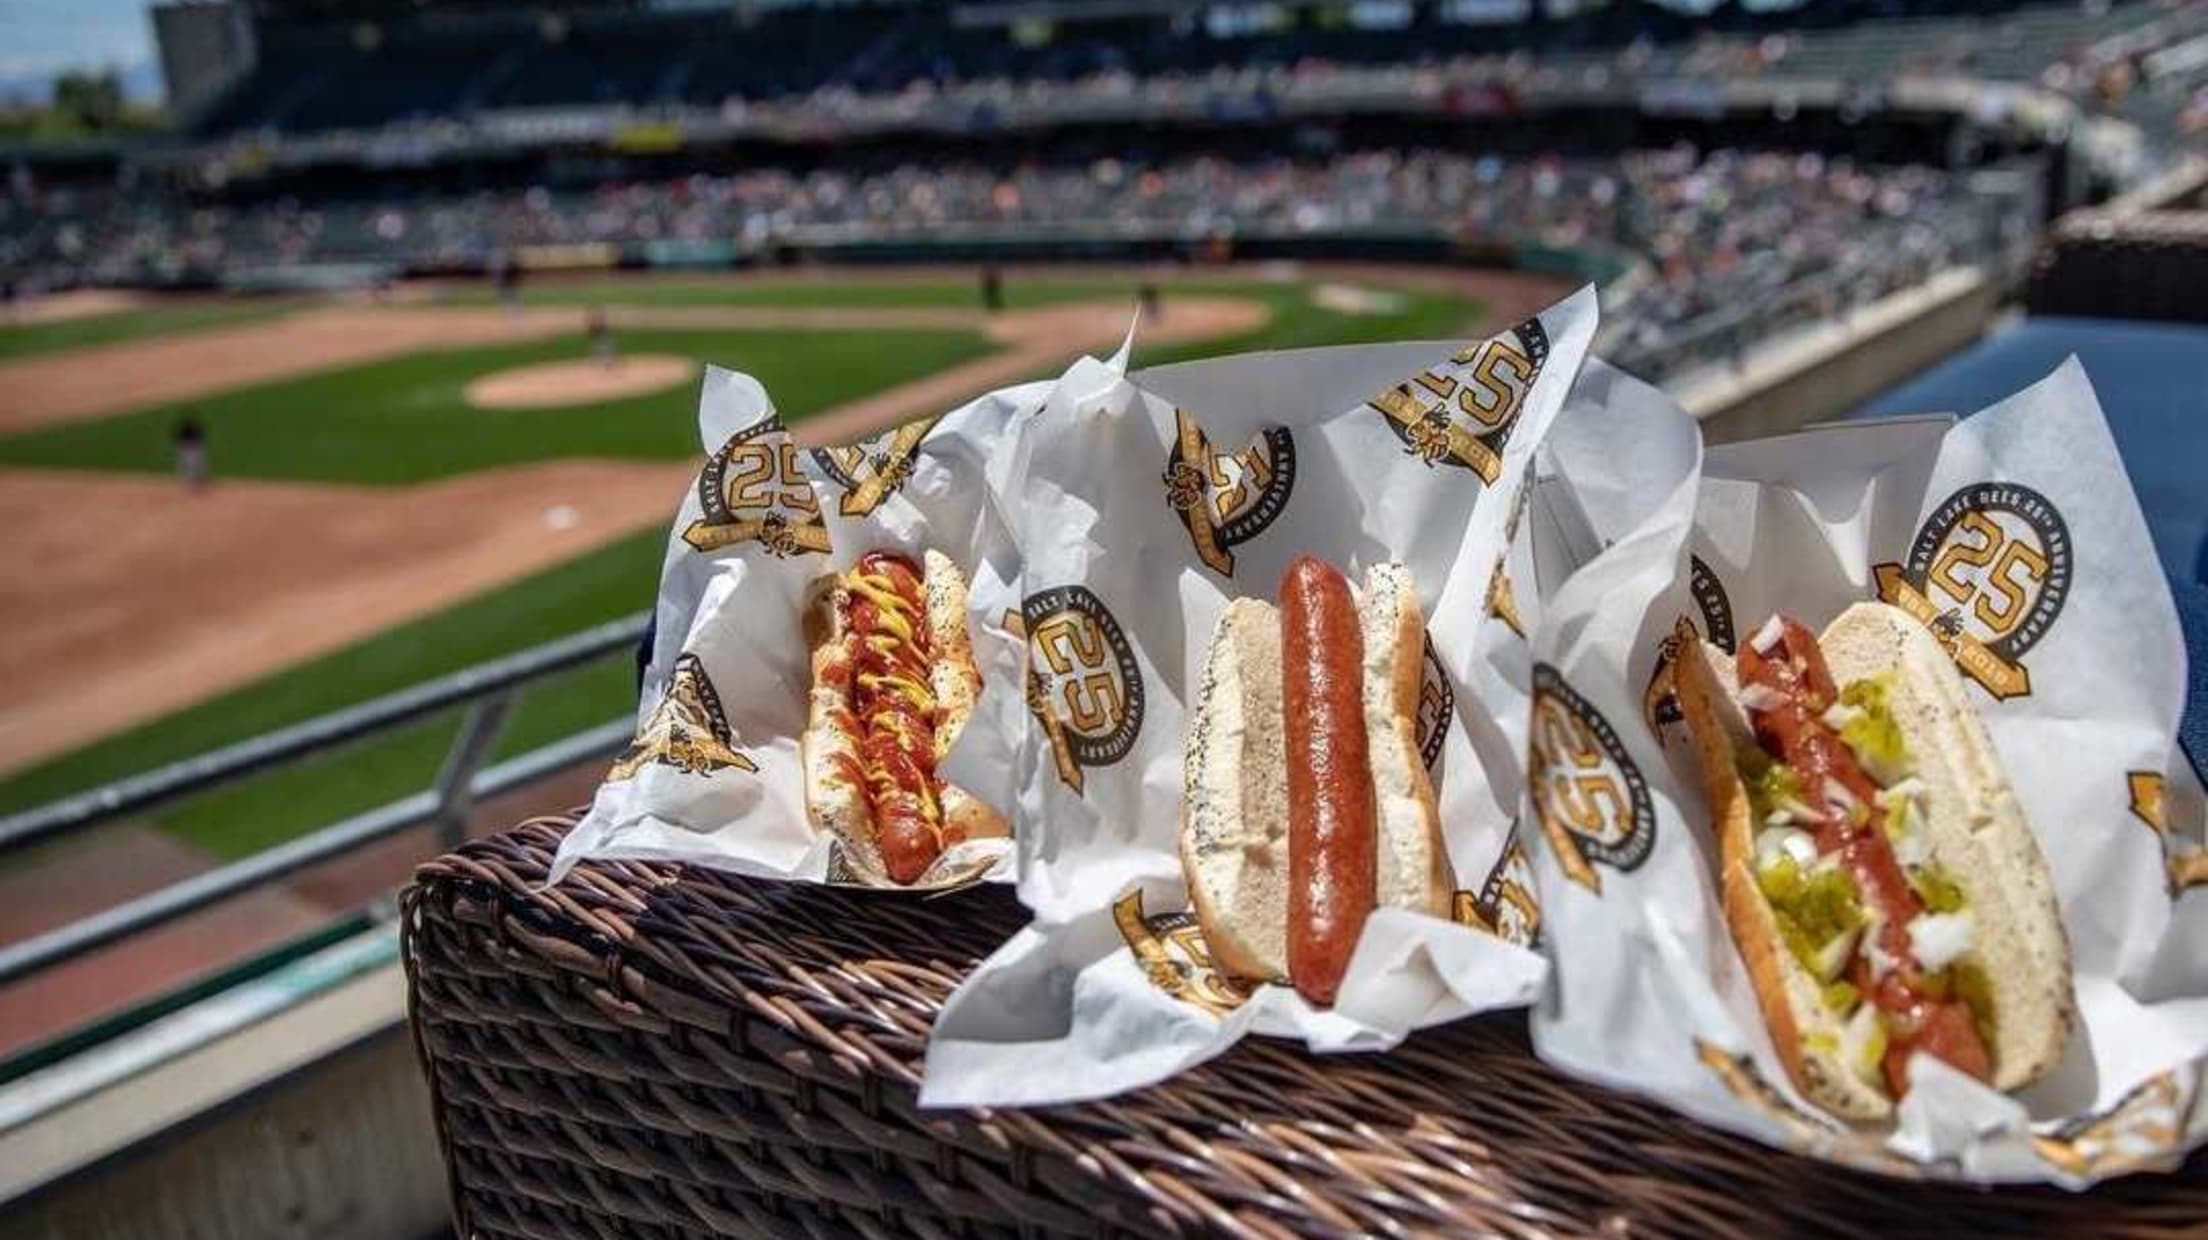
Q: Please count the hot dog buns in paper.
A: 3